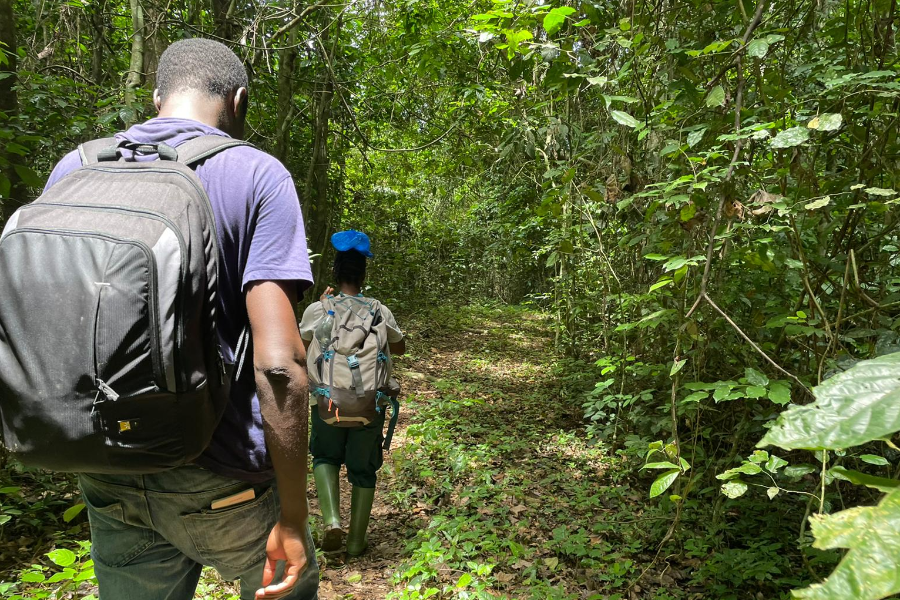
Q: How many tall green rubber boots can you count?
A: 2